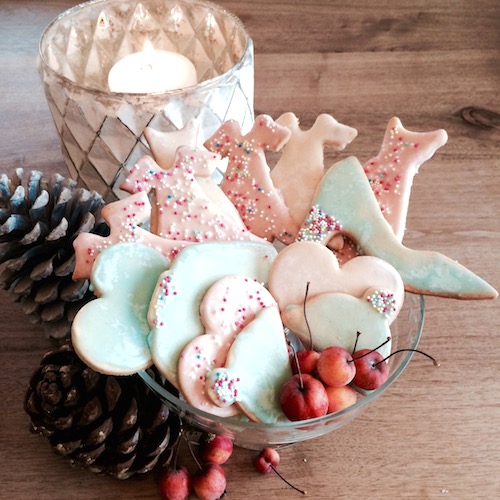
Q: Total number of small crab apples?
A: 9